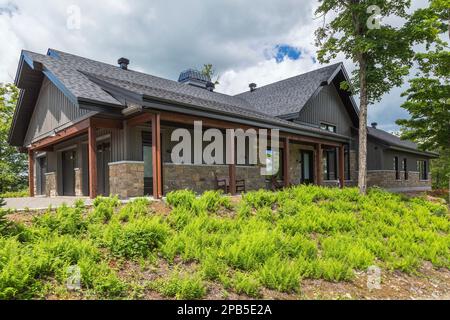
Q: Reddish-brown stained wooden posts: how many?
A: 7